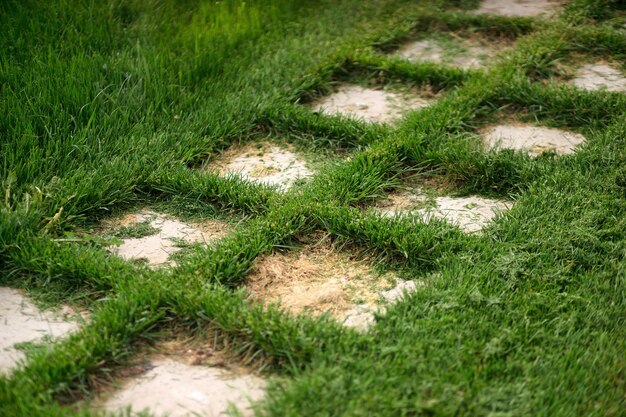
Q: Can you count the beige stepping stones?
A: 11